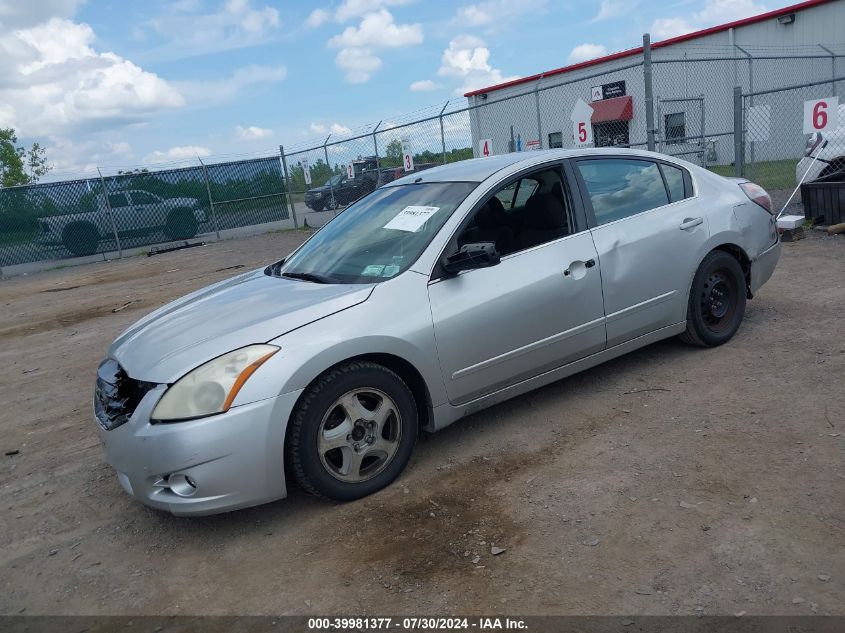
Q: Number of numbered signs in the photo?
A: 6